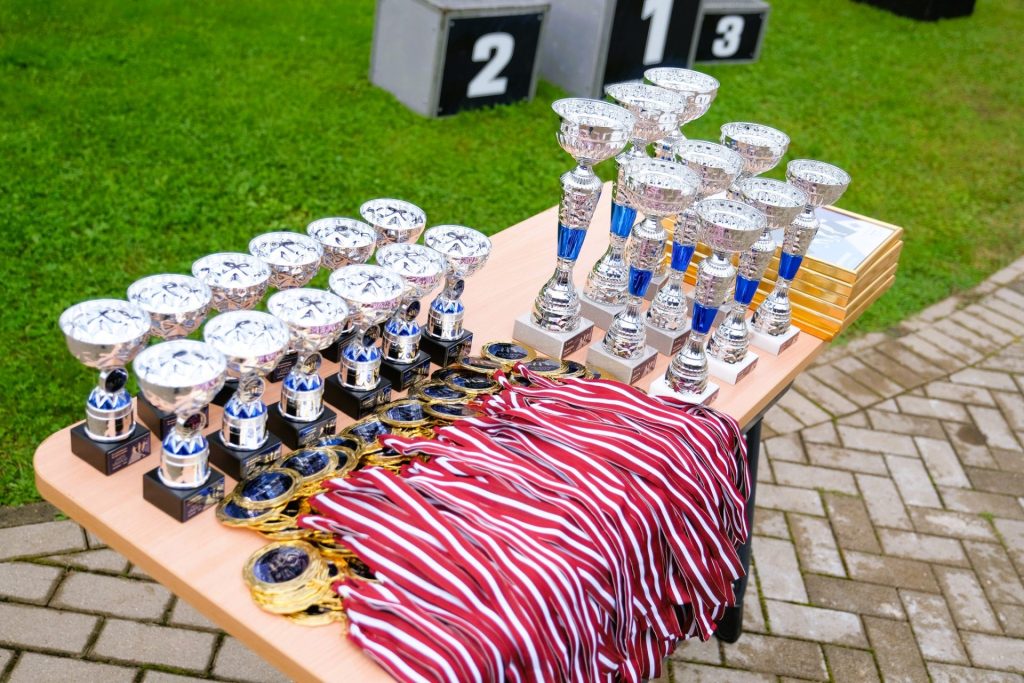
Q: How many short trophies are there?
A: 12